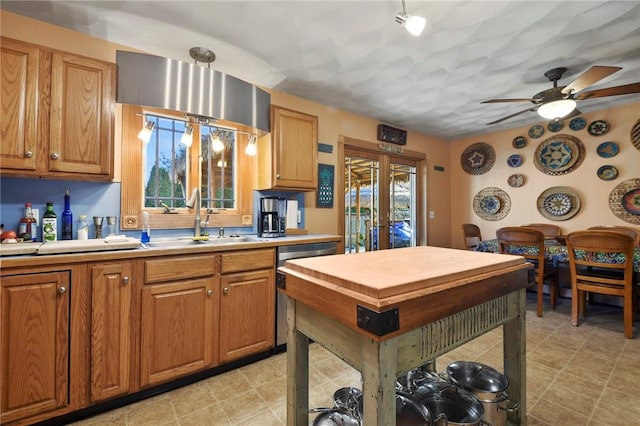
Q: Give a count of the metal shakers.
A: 2